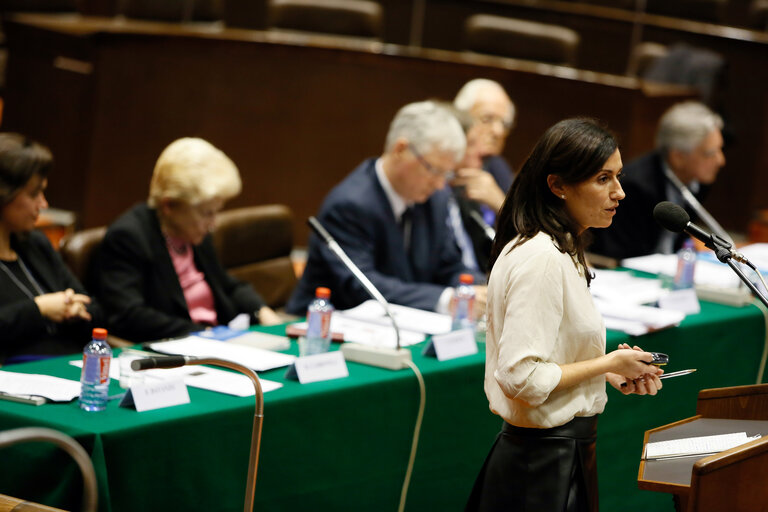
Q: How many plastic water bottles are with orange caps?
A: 3